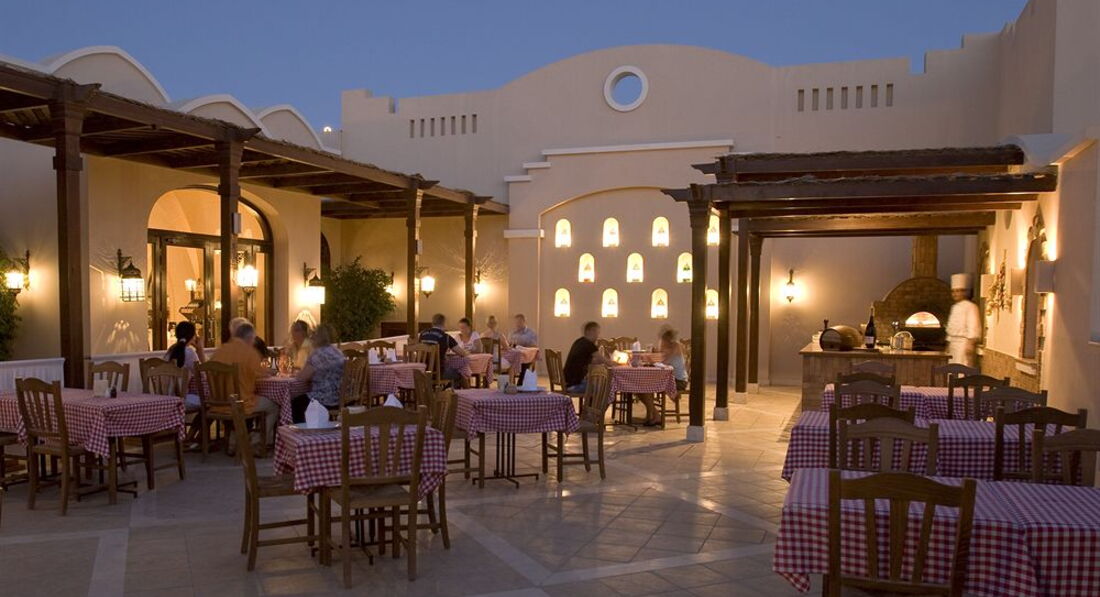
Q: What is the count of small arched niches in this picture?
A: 11